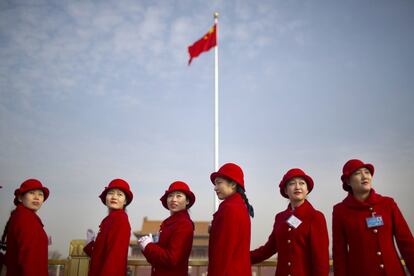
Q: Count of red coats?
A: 6